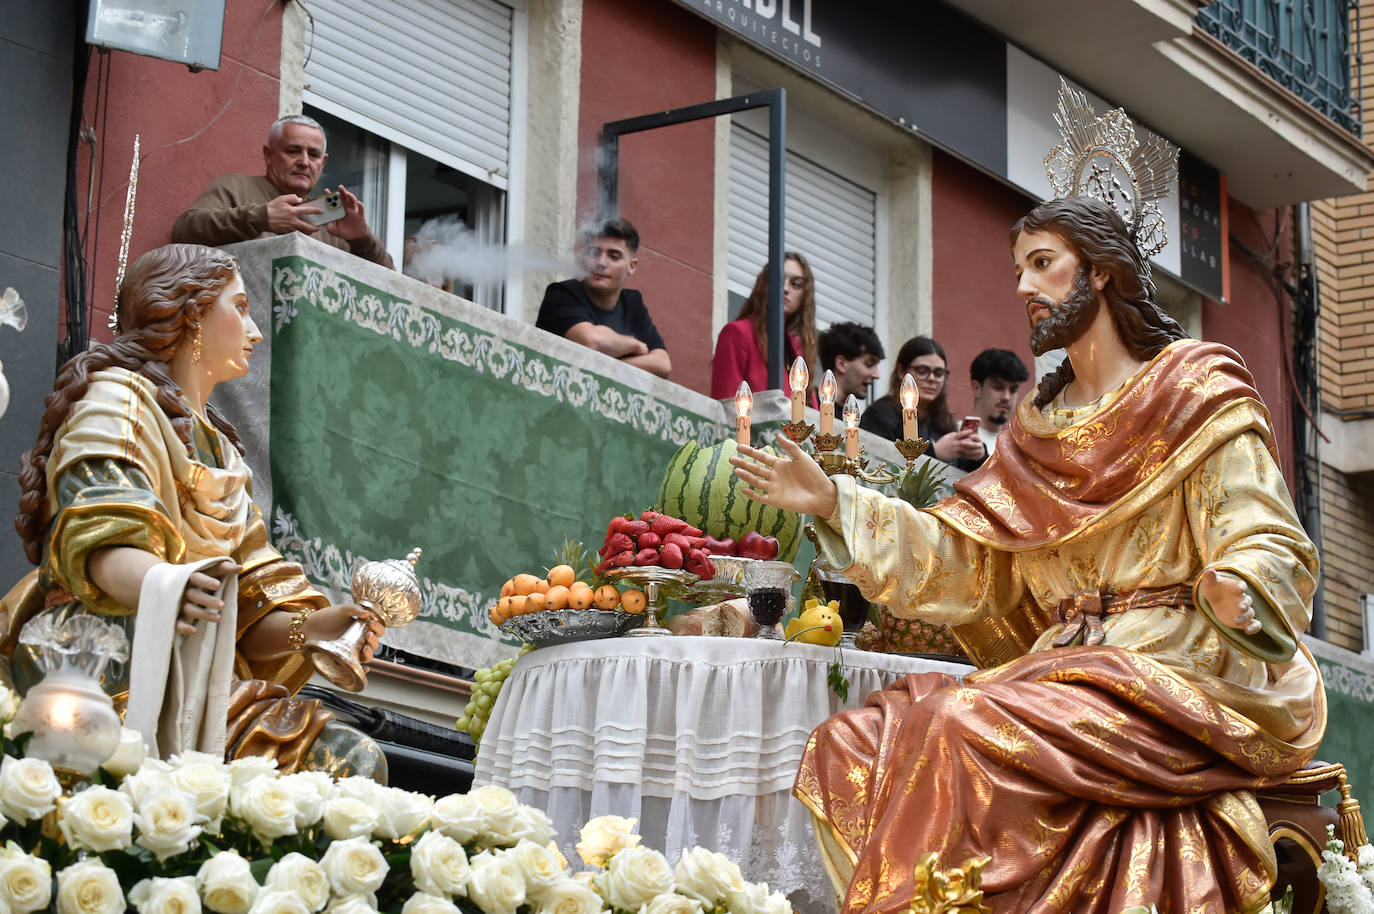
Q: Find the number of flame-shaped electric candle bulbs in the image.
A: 5